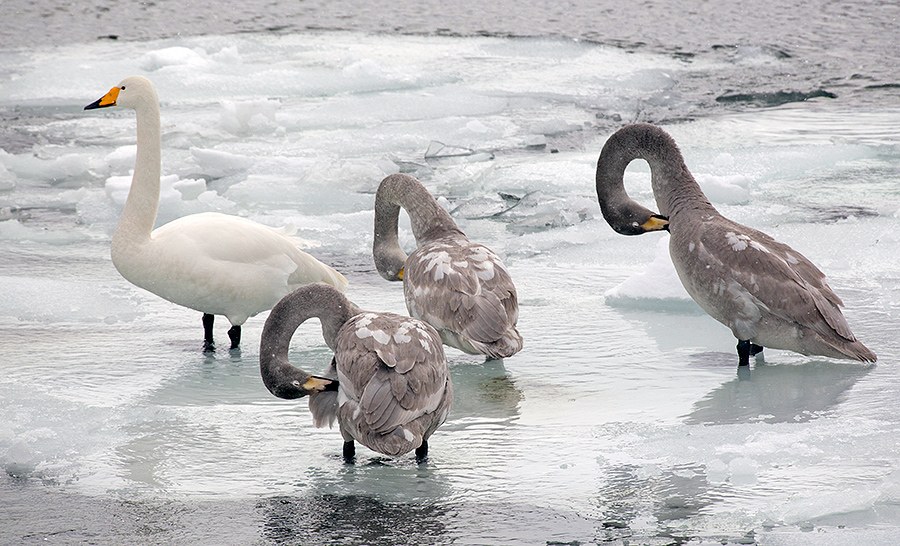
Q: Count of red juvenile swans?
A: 0